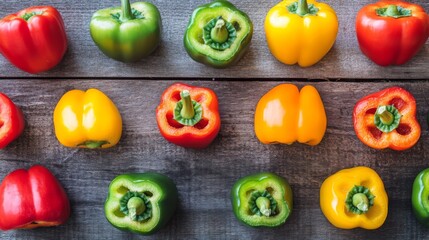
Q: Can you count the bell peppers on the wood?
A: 15